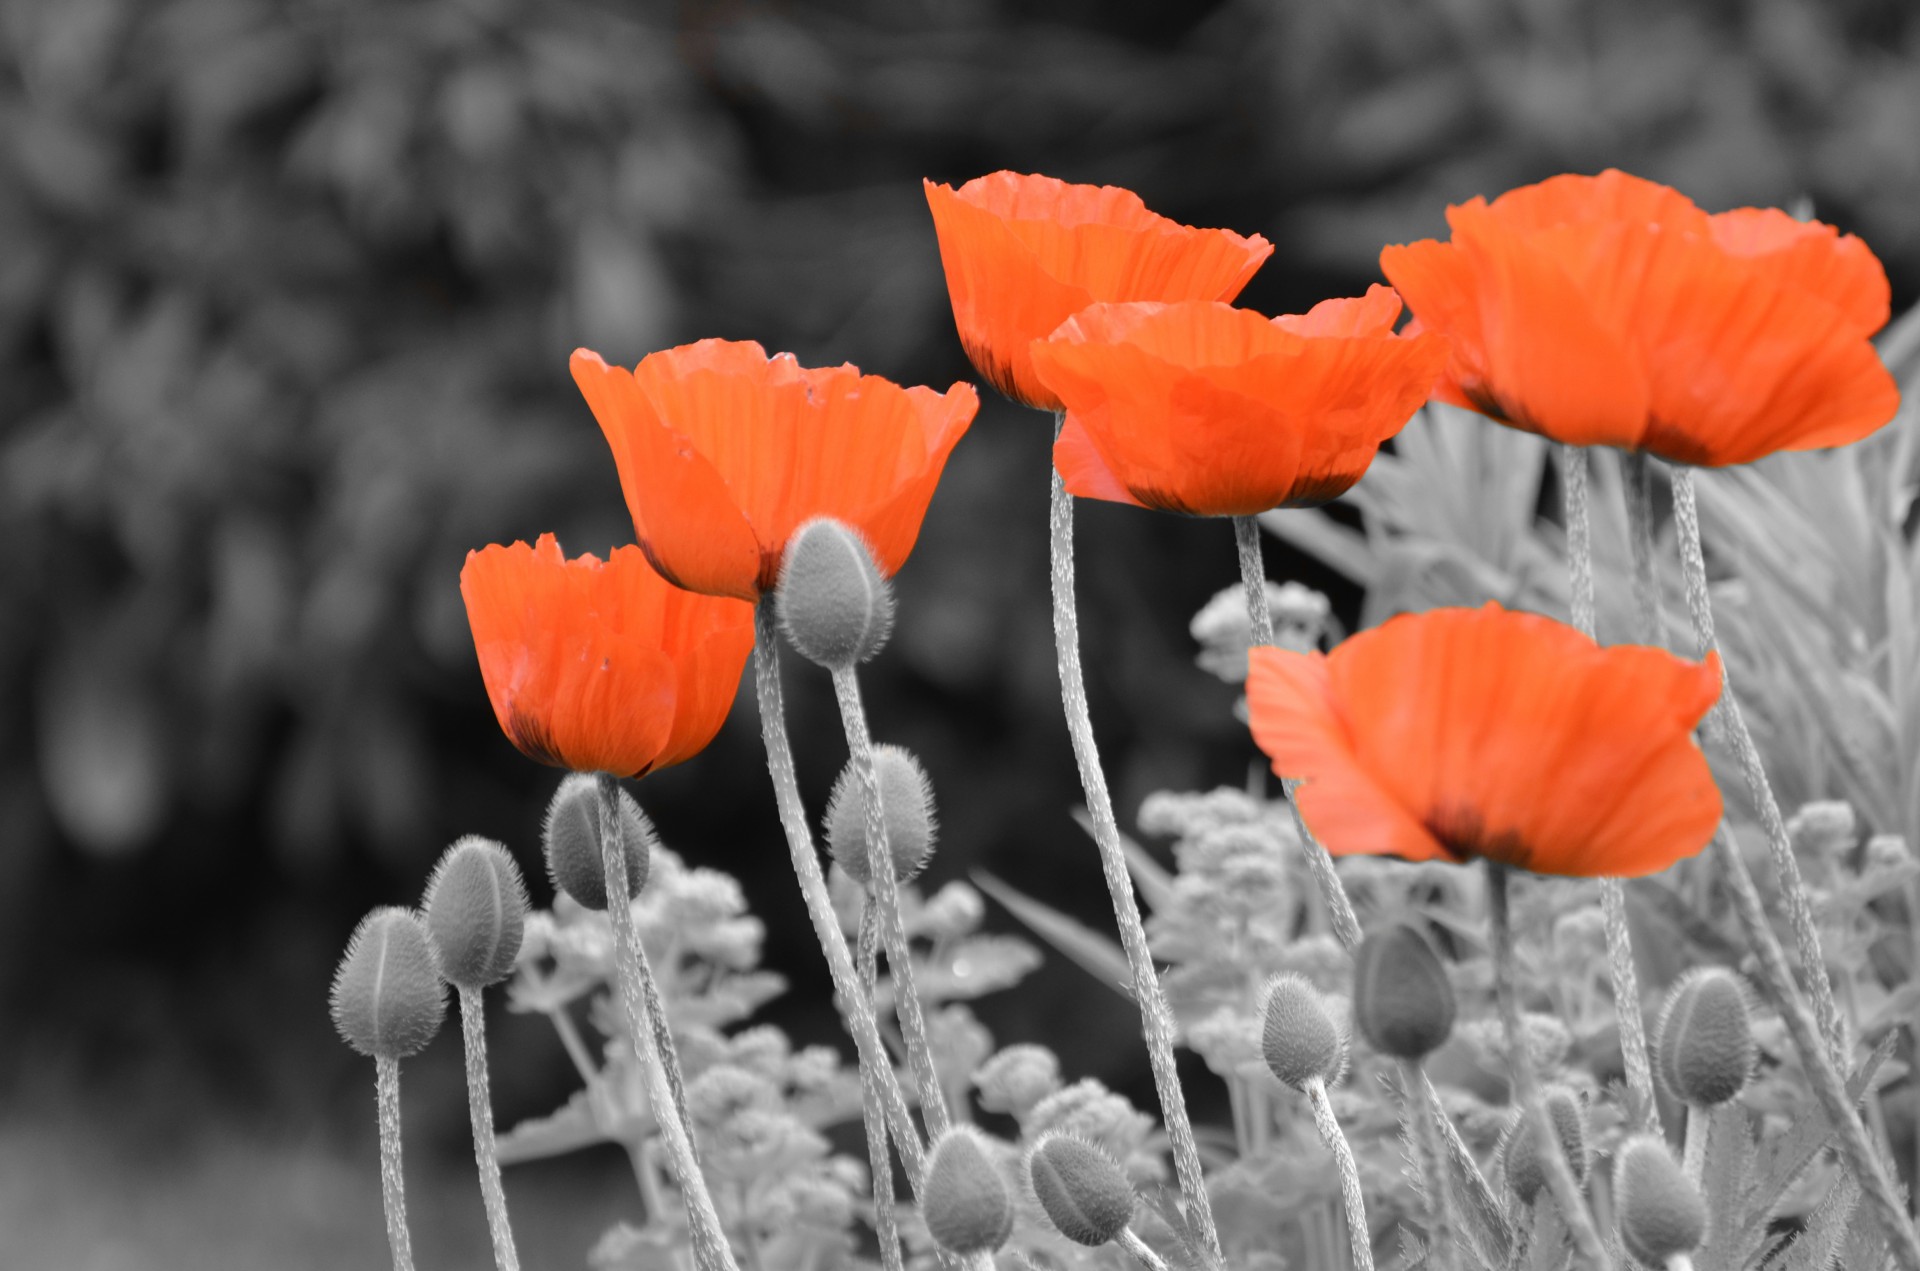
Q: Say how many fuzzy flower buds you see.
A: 12